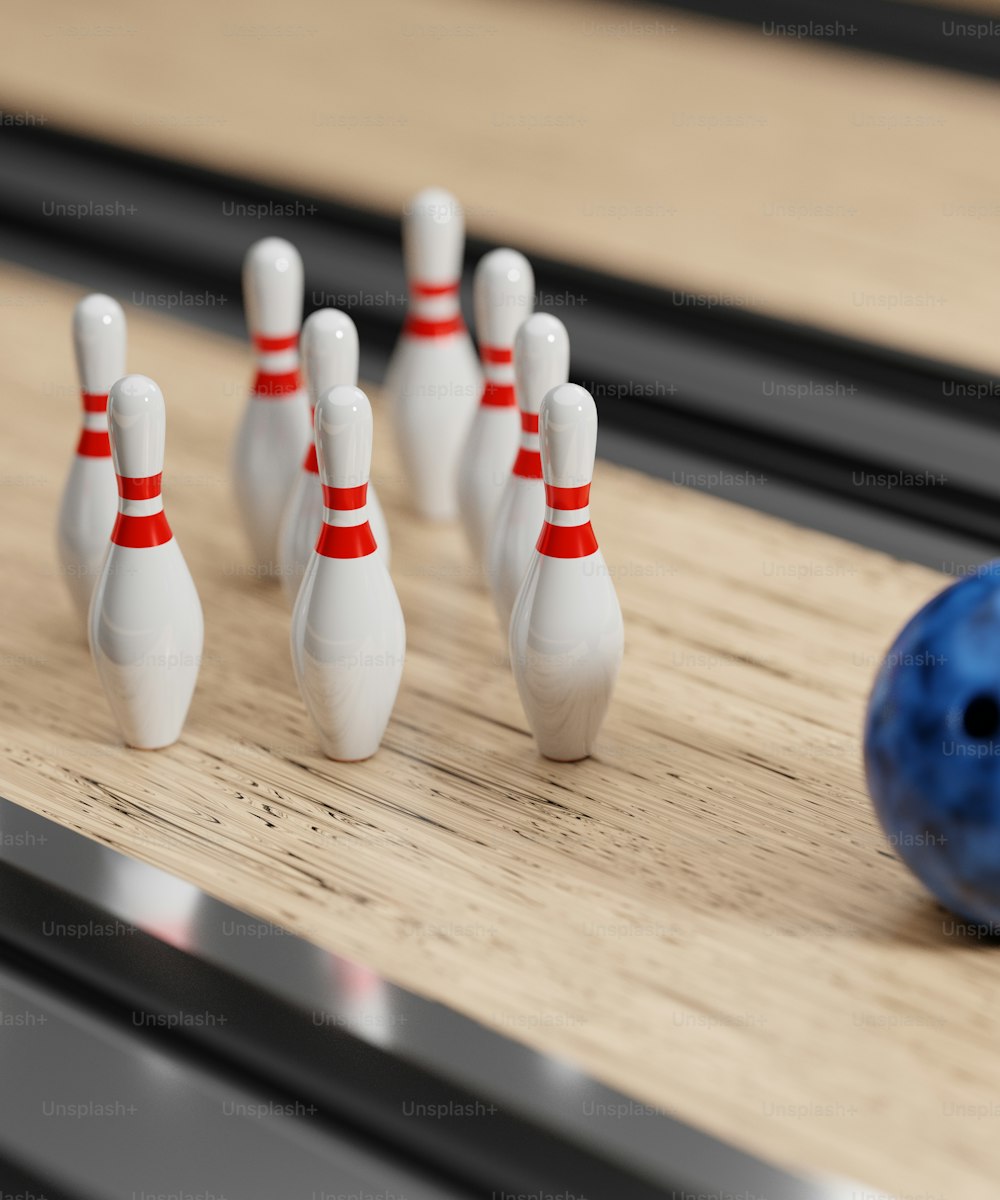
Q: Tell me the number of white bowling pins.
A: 9